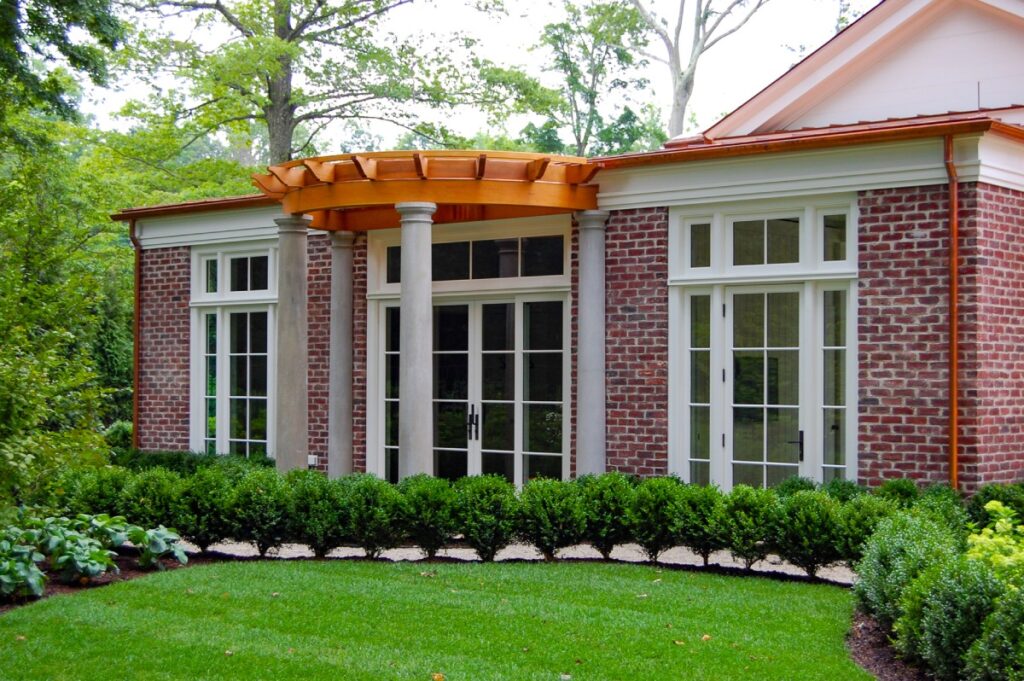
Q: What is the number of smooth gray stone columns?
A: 4